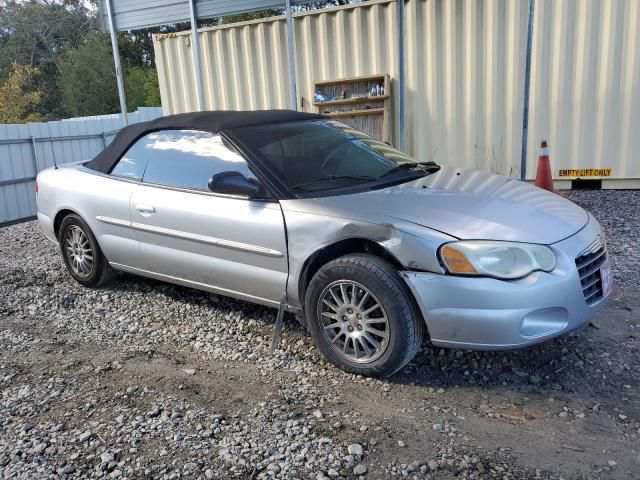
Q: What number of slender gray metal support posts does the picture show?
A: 5